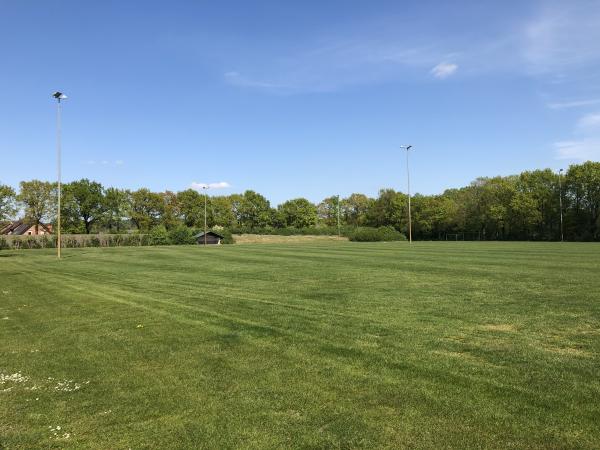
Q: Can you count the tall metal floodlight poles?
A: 5